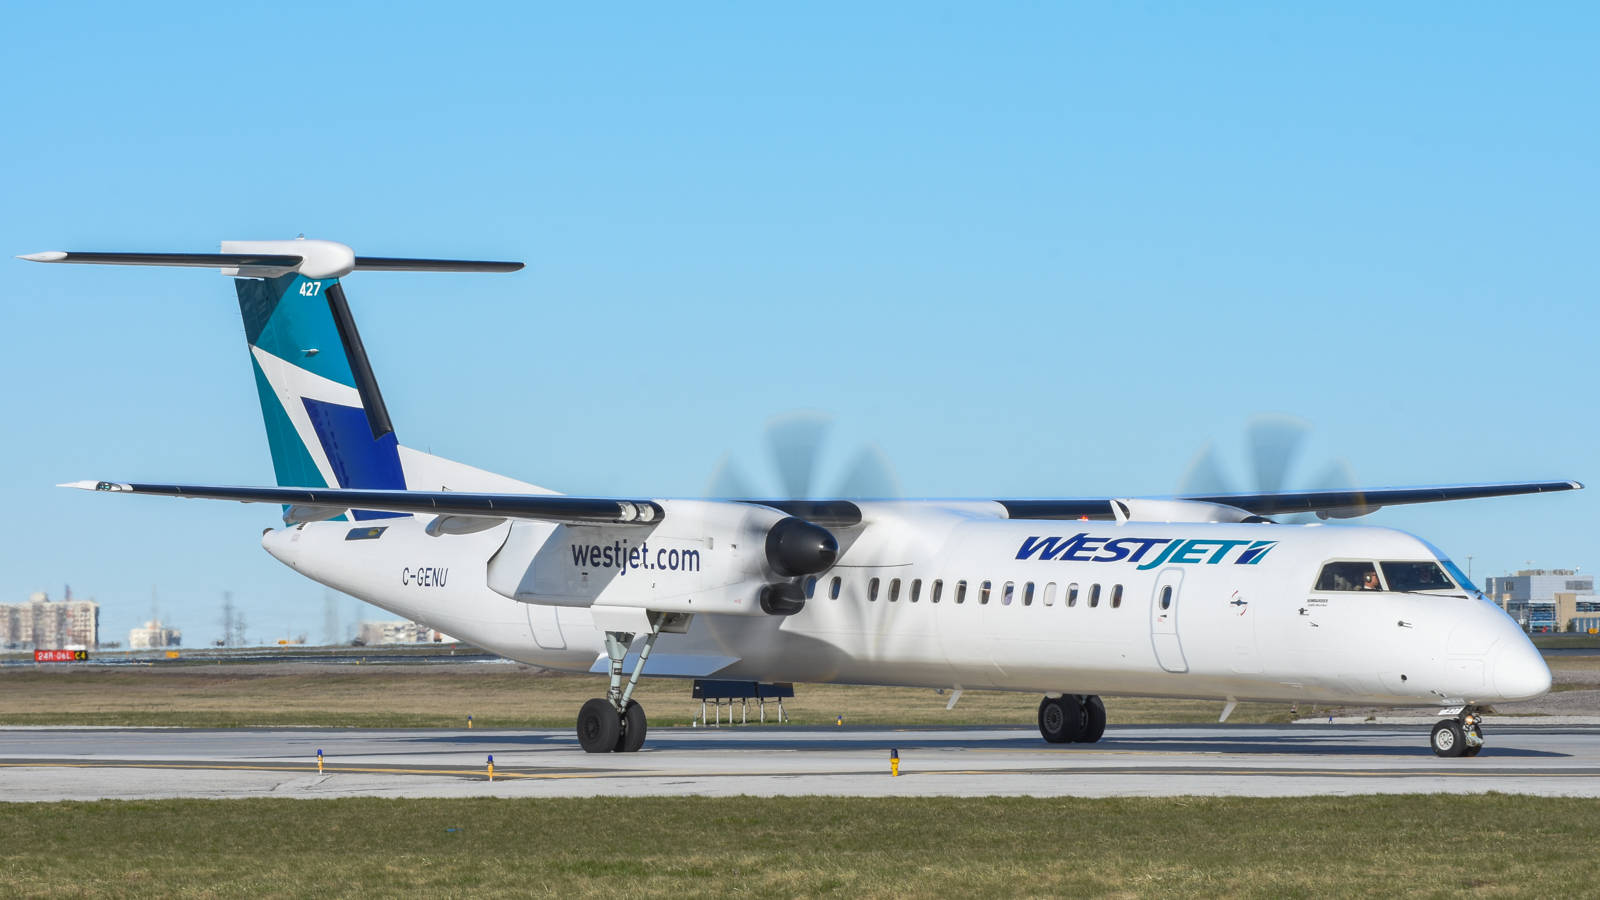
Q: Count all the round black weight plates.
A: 0